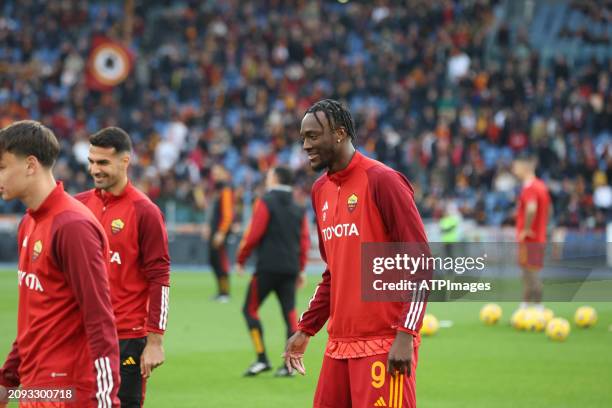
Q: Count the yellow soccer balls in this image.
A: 7